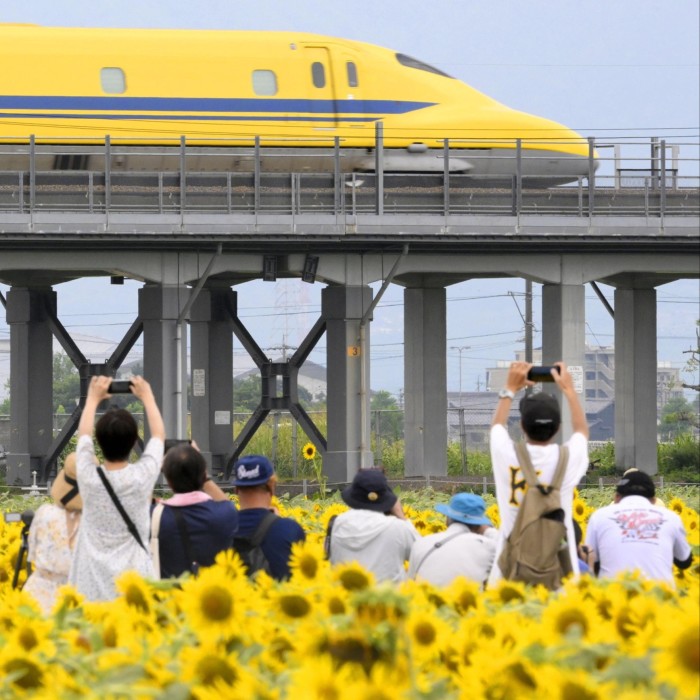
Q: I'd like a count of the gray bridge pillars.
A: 7